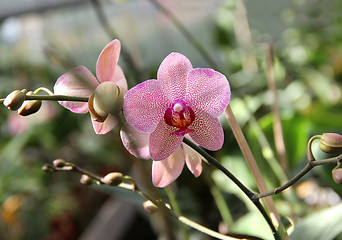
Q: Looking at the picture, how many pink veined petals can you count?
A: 5